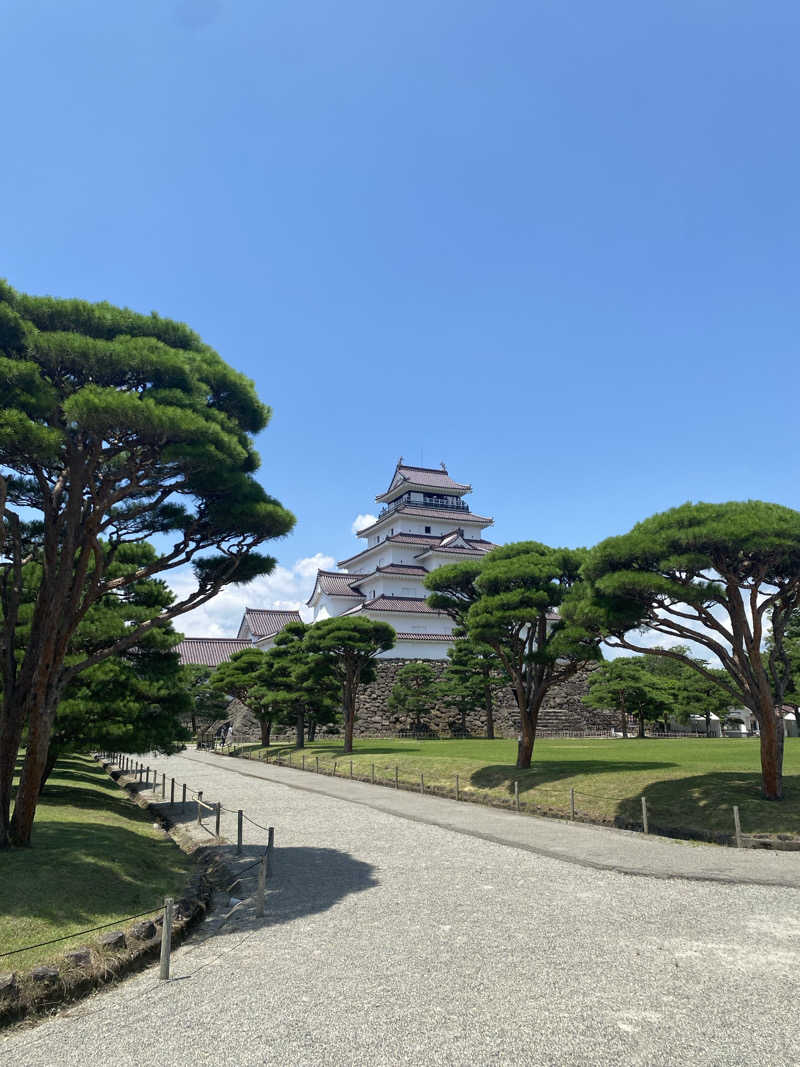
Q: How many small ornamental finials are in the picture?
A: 2